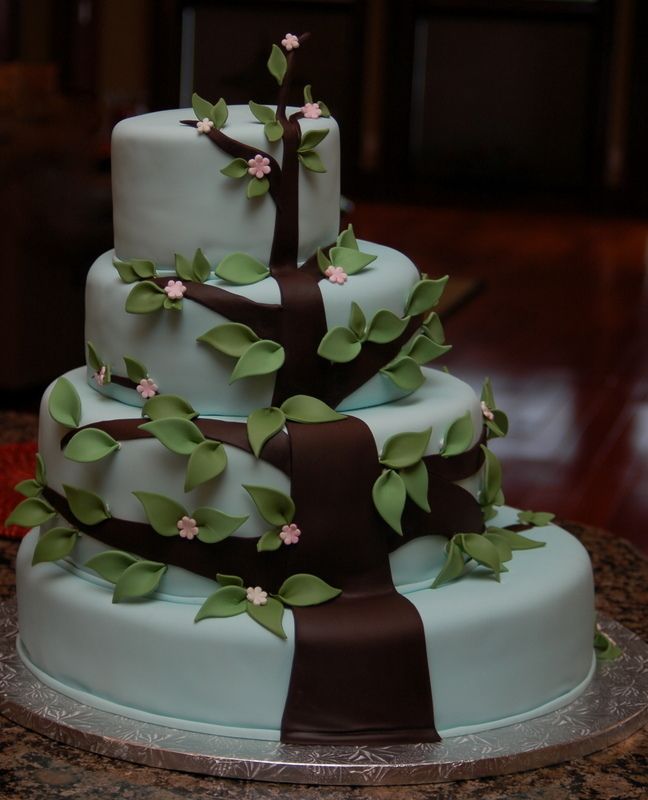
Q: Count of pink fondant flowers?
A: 12